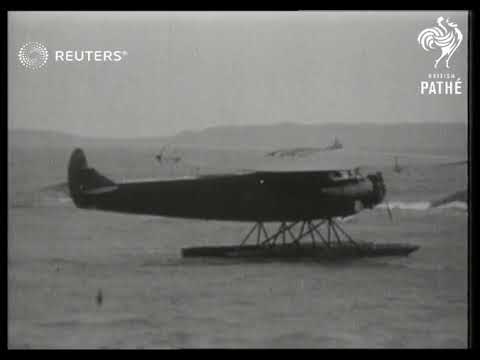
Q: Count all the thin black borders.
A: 4